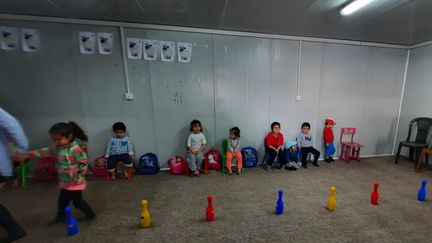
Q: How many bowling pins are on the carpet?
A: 7